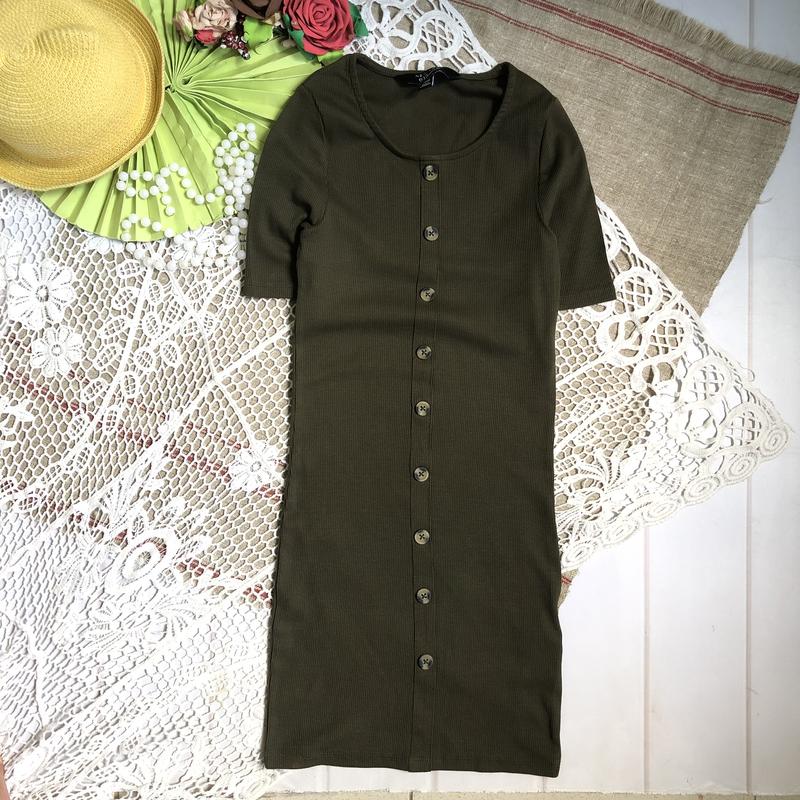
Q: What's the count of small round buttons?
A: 9